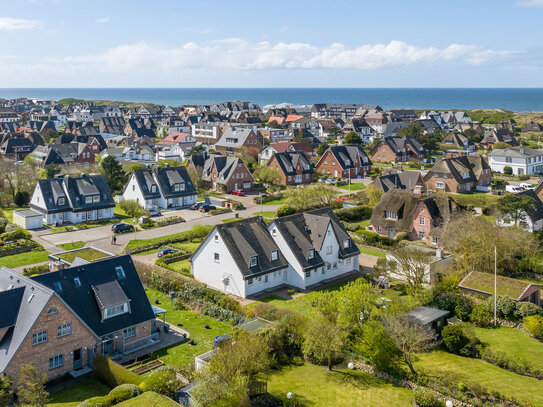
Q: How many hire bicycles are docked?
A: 0